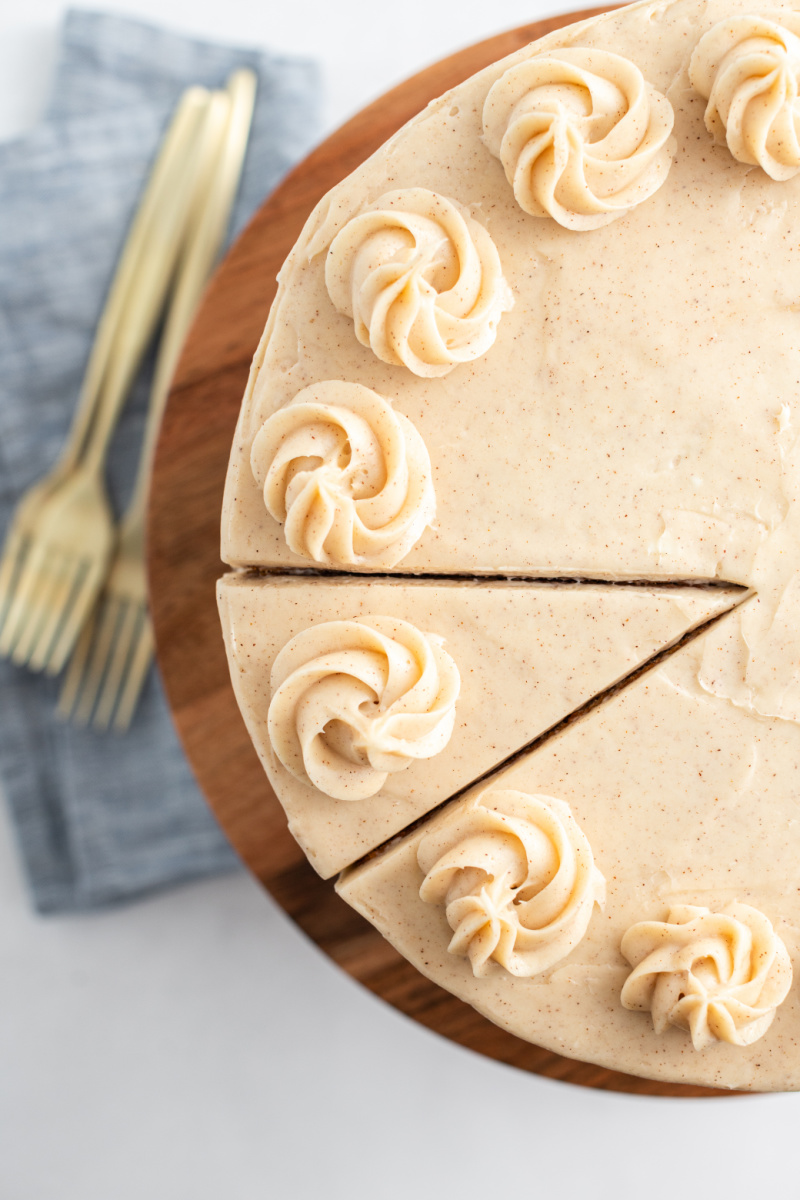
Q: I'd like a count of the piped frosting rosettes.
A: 7